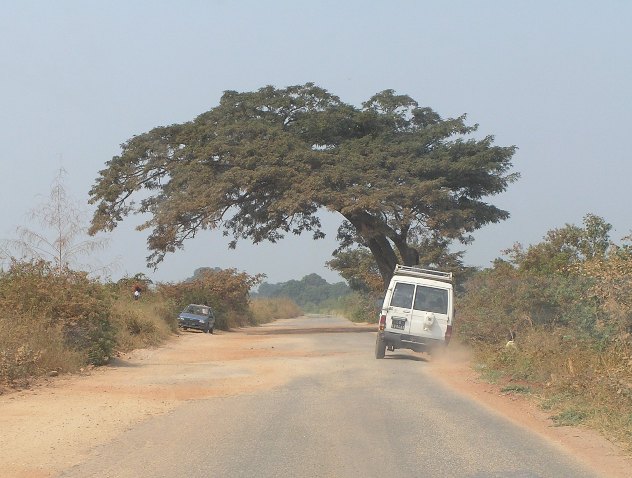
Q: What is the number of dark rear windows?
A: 2